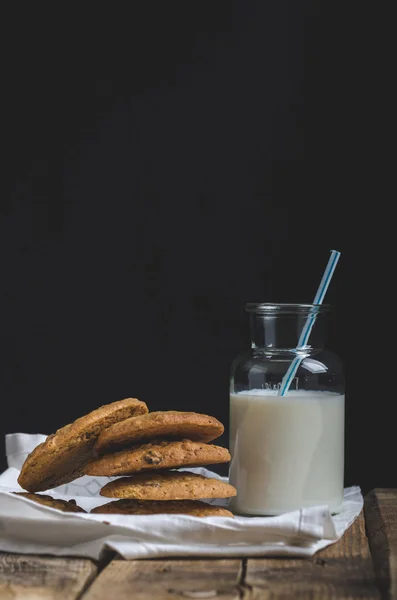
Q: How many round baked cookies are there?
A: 6